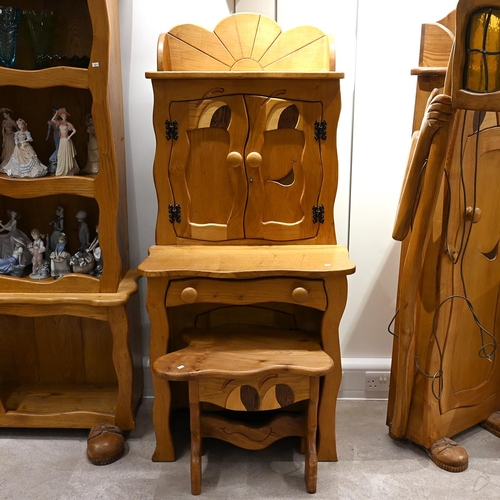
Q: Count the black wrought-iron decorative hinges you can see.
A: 4